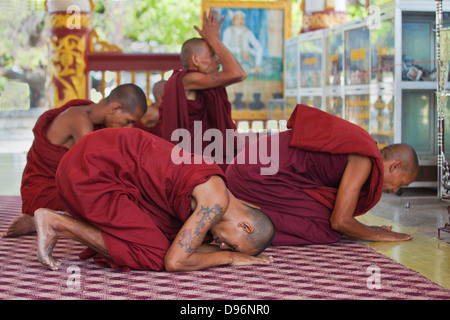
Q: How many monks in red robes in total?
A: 5